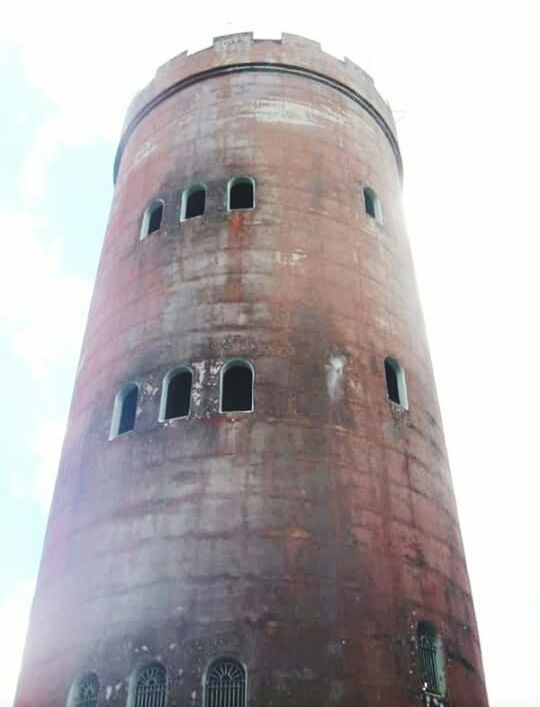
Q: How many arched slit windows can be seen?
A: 12